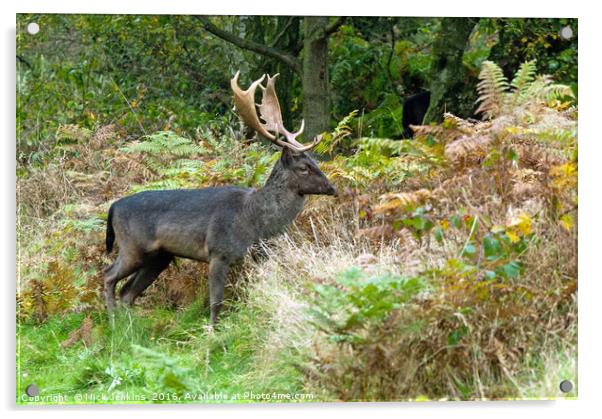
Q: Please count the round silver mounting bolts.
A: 4